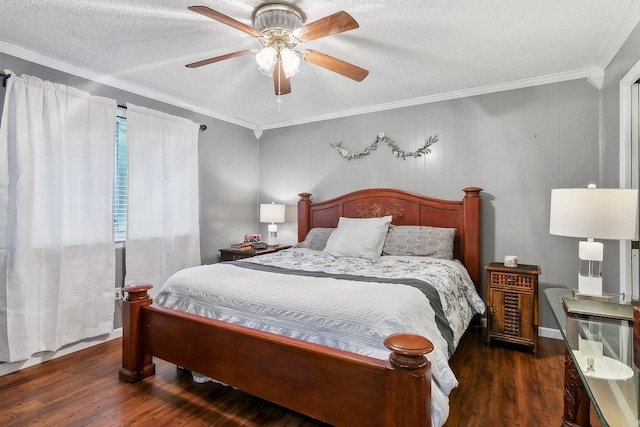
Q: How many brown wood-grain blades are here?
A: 5